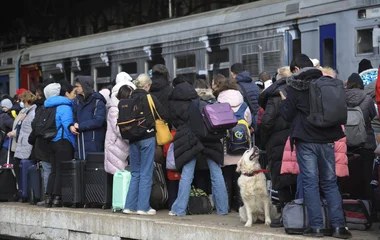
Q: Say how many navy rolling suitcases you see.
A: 2